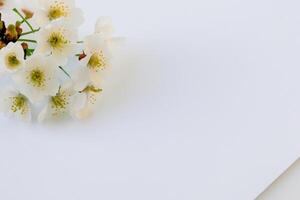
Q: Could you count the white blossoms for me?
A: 8